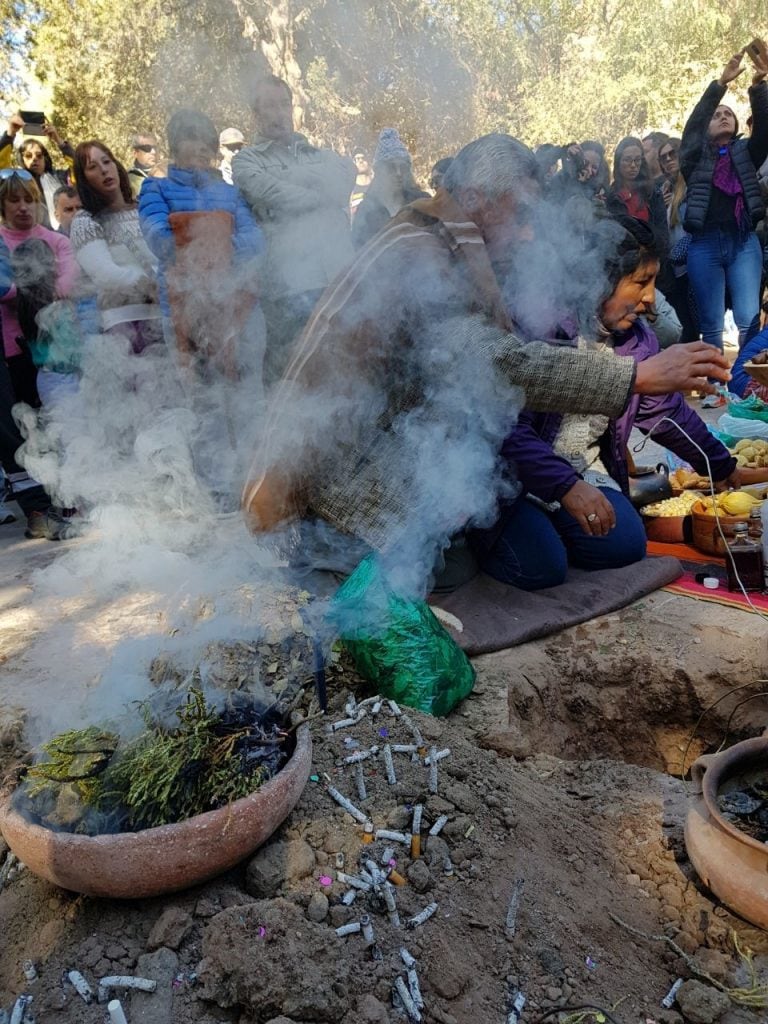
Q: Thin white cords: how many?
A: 1